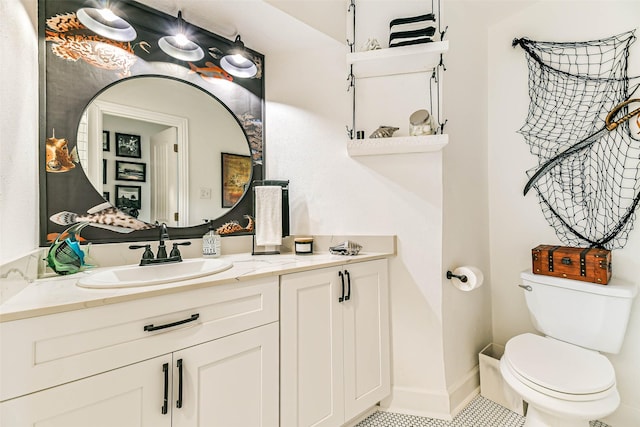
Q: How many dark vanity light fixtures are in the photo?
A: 3